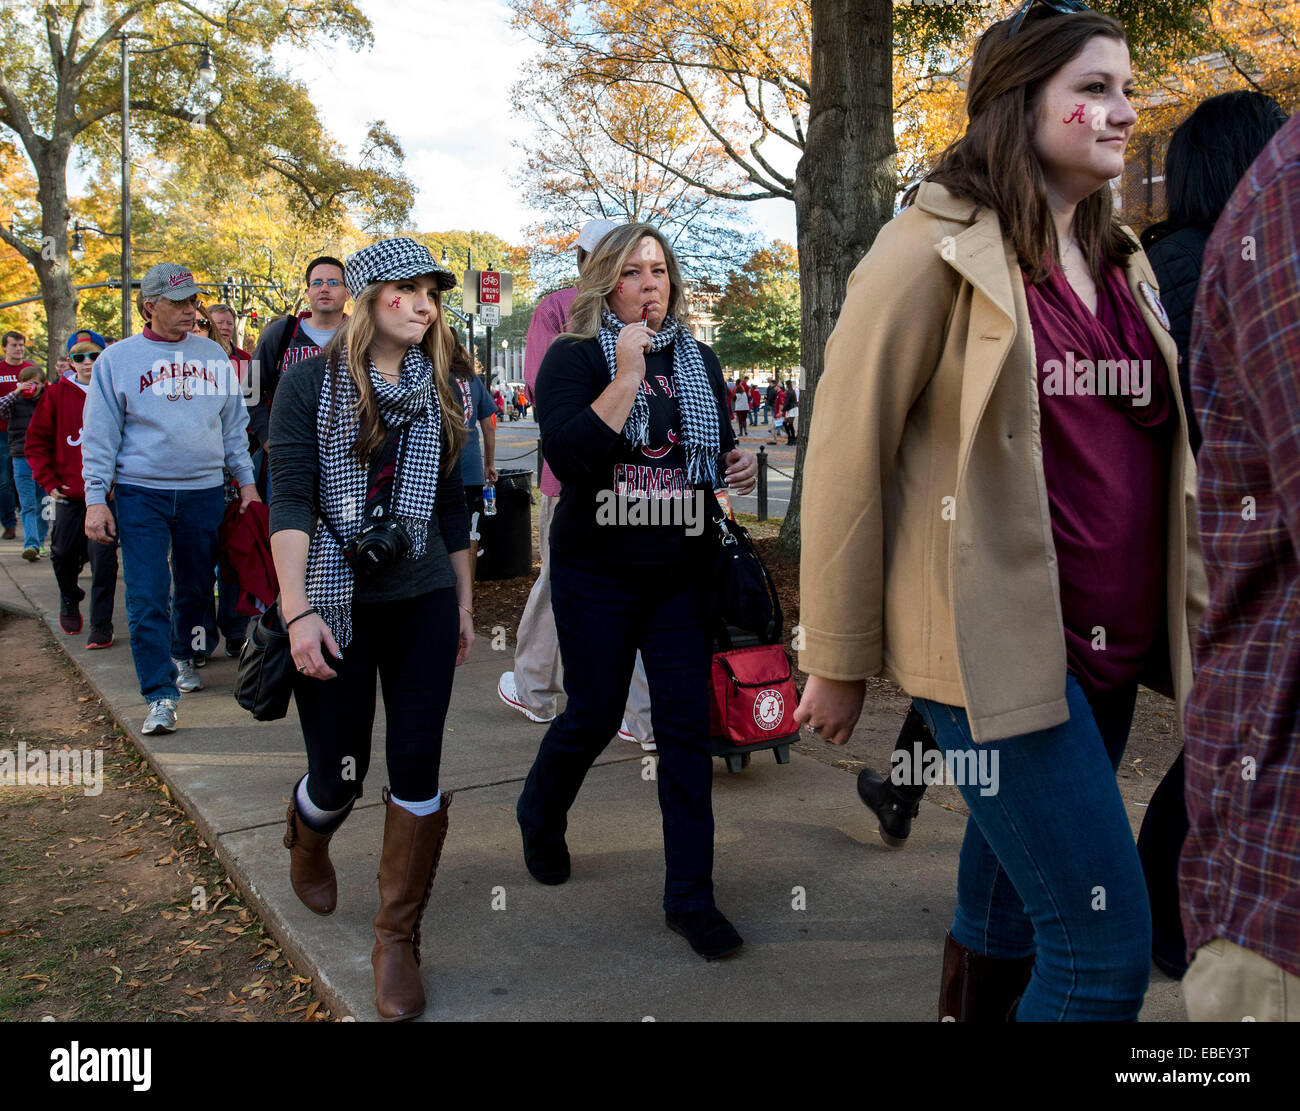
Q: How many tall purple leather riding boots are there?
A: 0